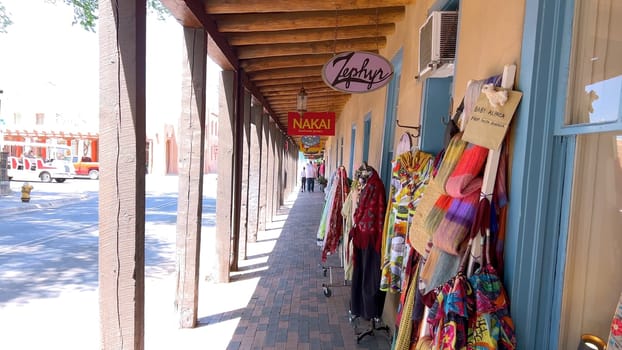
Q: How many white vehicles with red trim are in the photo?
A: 1